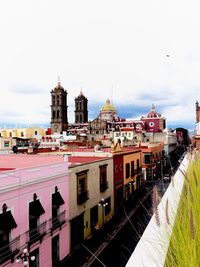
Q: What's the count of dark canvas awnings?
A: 3